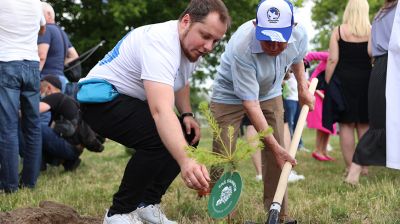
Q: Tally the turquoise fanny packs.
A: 1